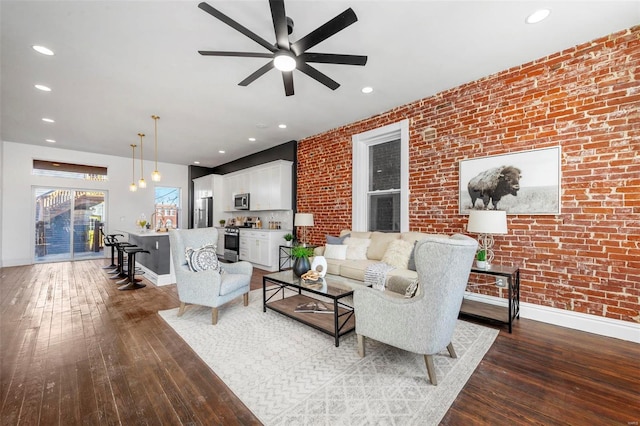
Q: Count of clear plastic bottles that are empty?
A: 0